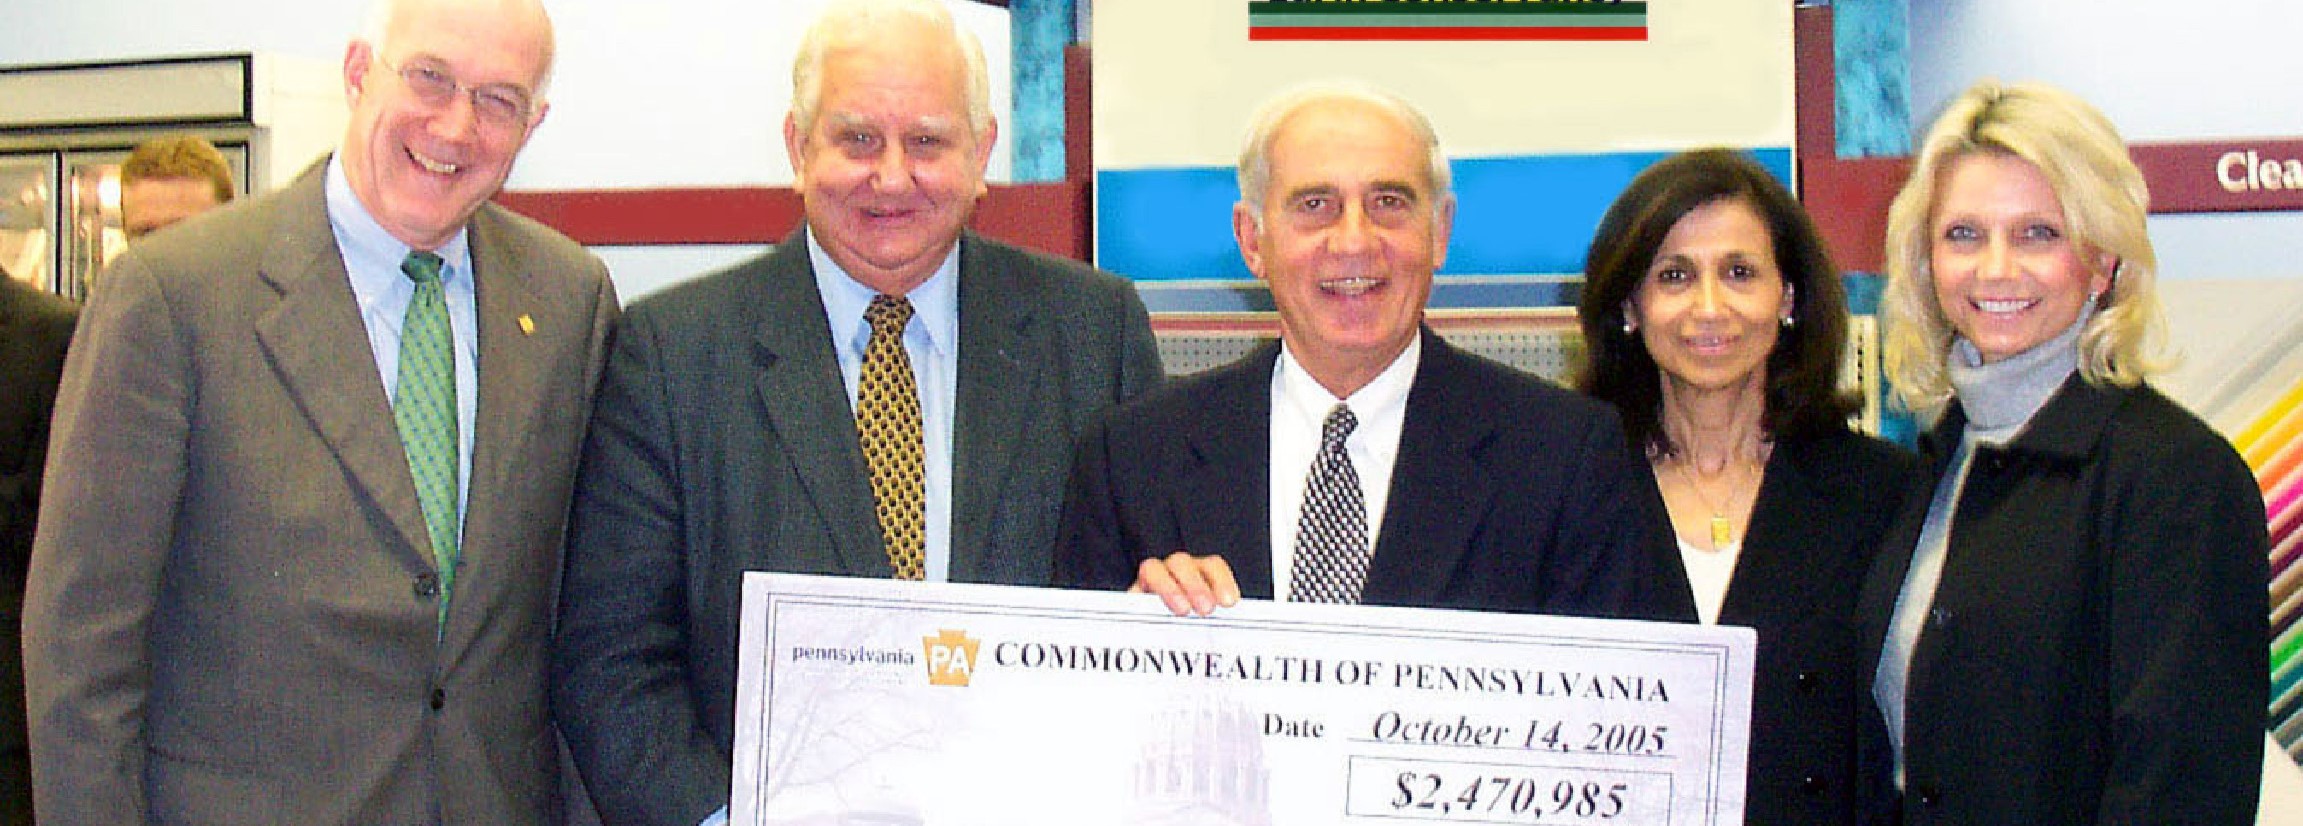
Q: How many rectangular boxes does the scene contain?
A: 1